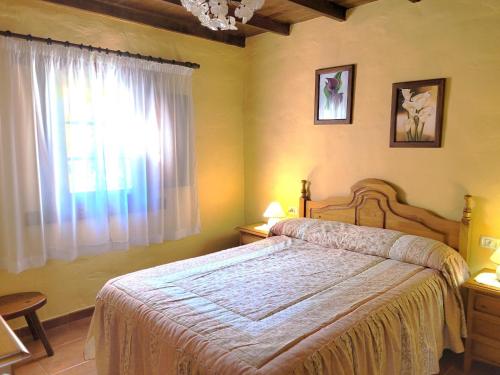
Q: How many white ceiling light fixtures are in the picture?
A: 1